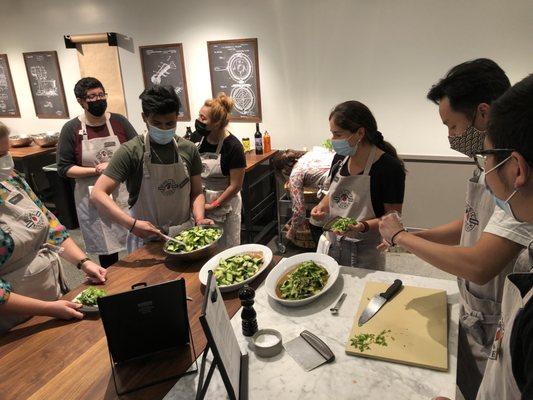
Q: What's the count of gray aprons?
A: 7